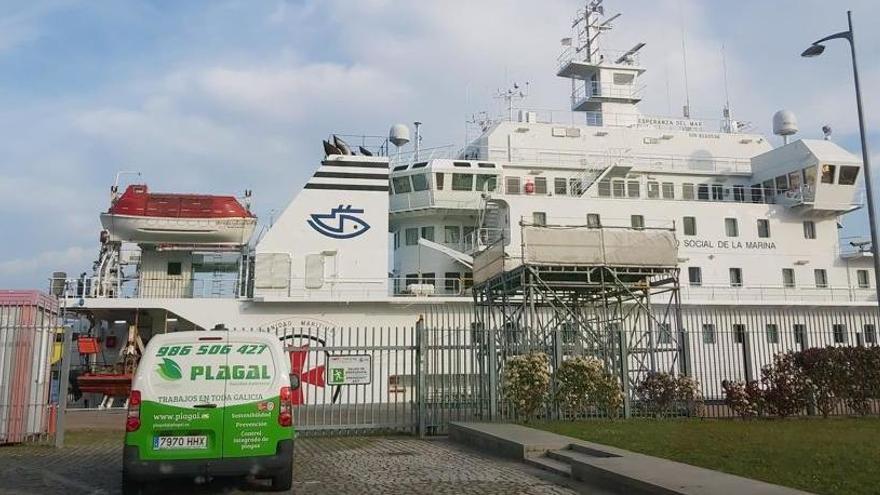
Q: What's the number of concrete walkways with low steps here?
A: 1